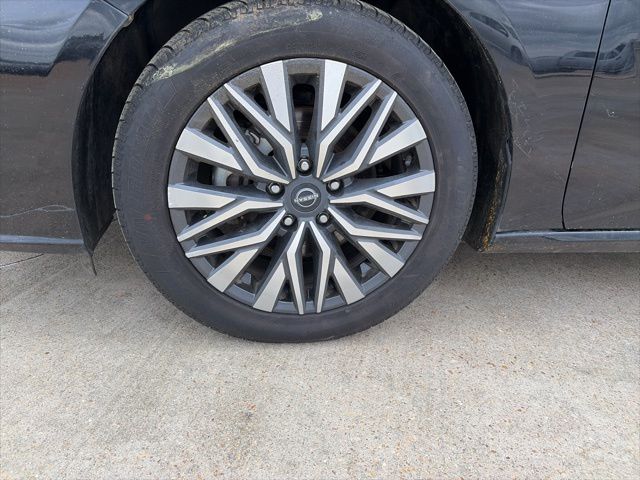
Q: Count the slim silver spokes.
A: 10